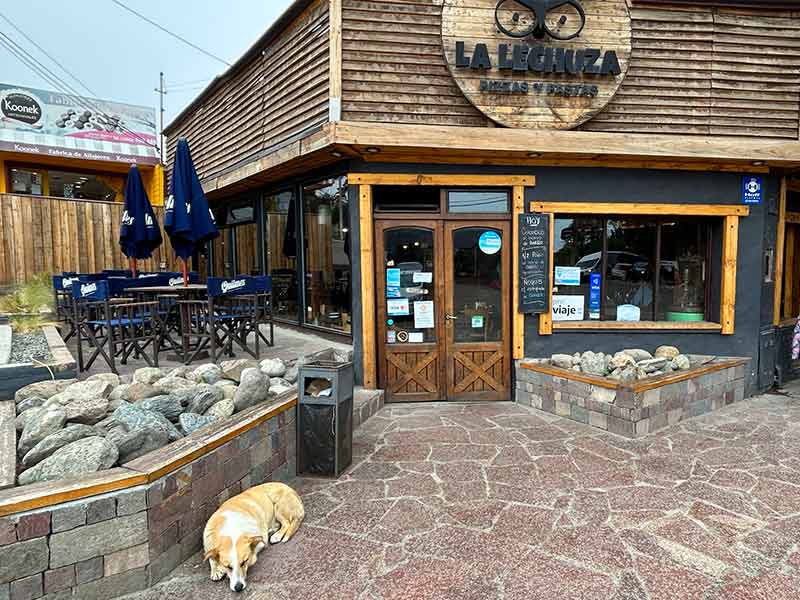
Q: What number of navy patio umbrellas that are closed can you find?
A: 2